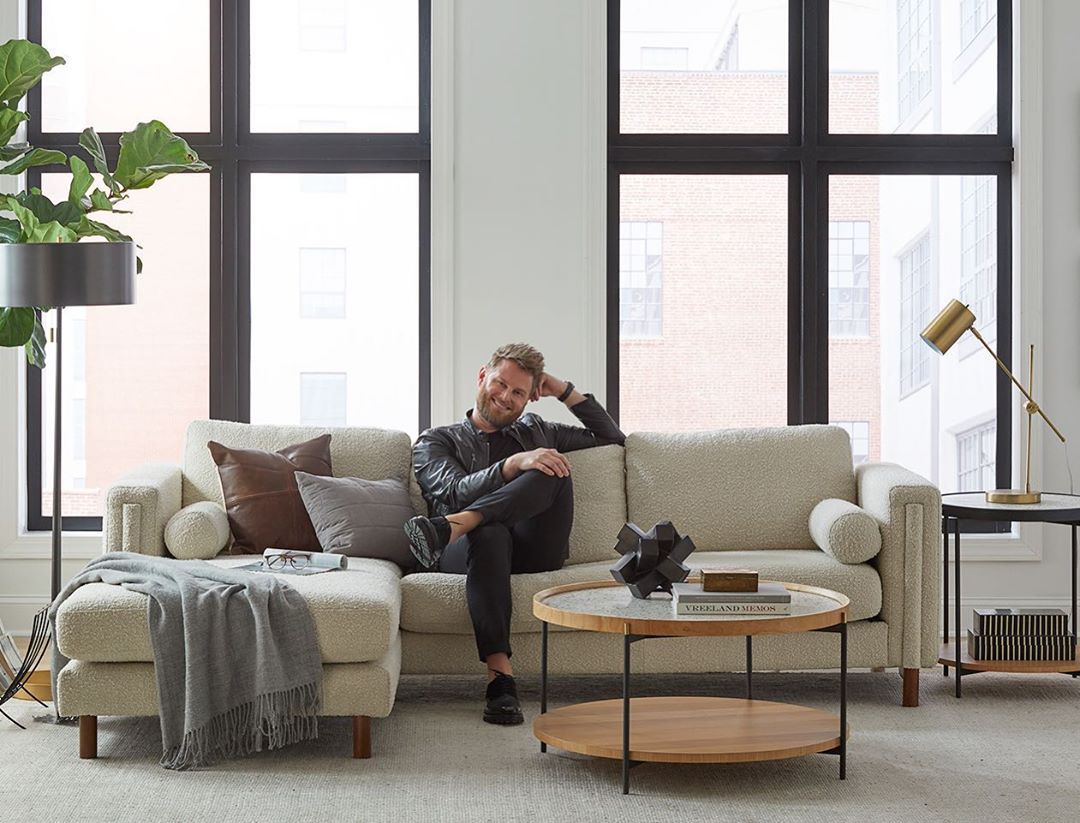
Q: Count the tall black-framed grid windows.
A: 2